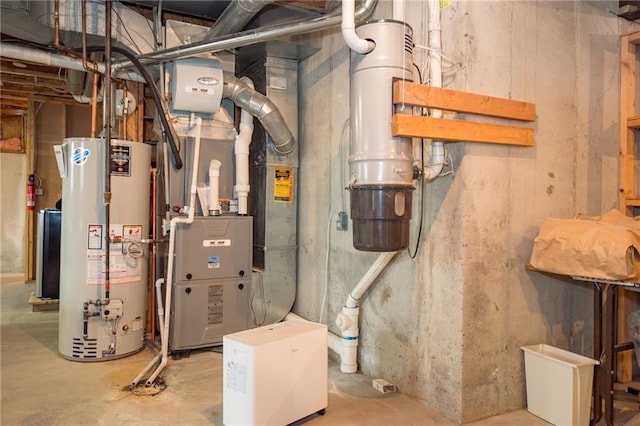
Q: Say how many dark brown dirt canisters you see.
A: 1